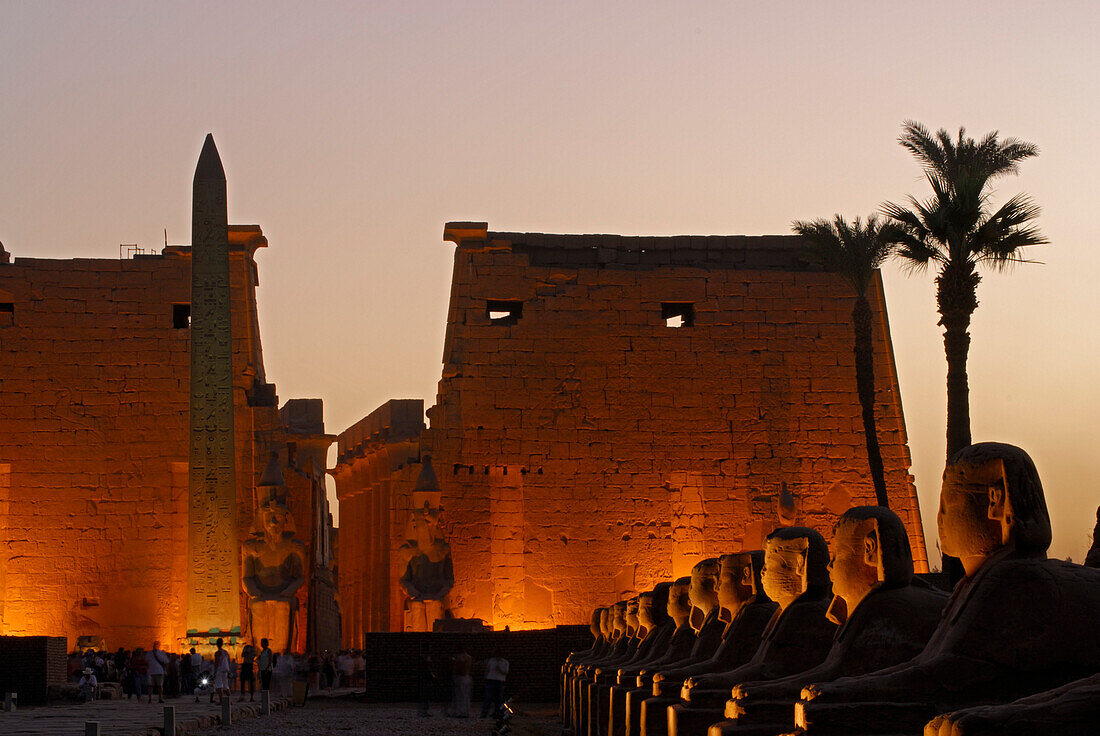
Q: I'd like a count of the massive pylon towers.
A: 2